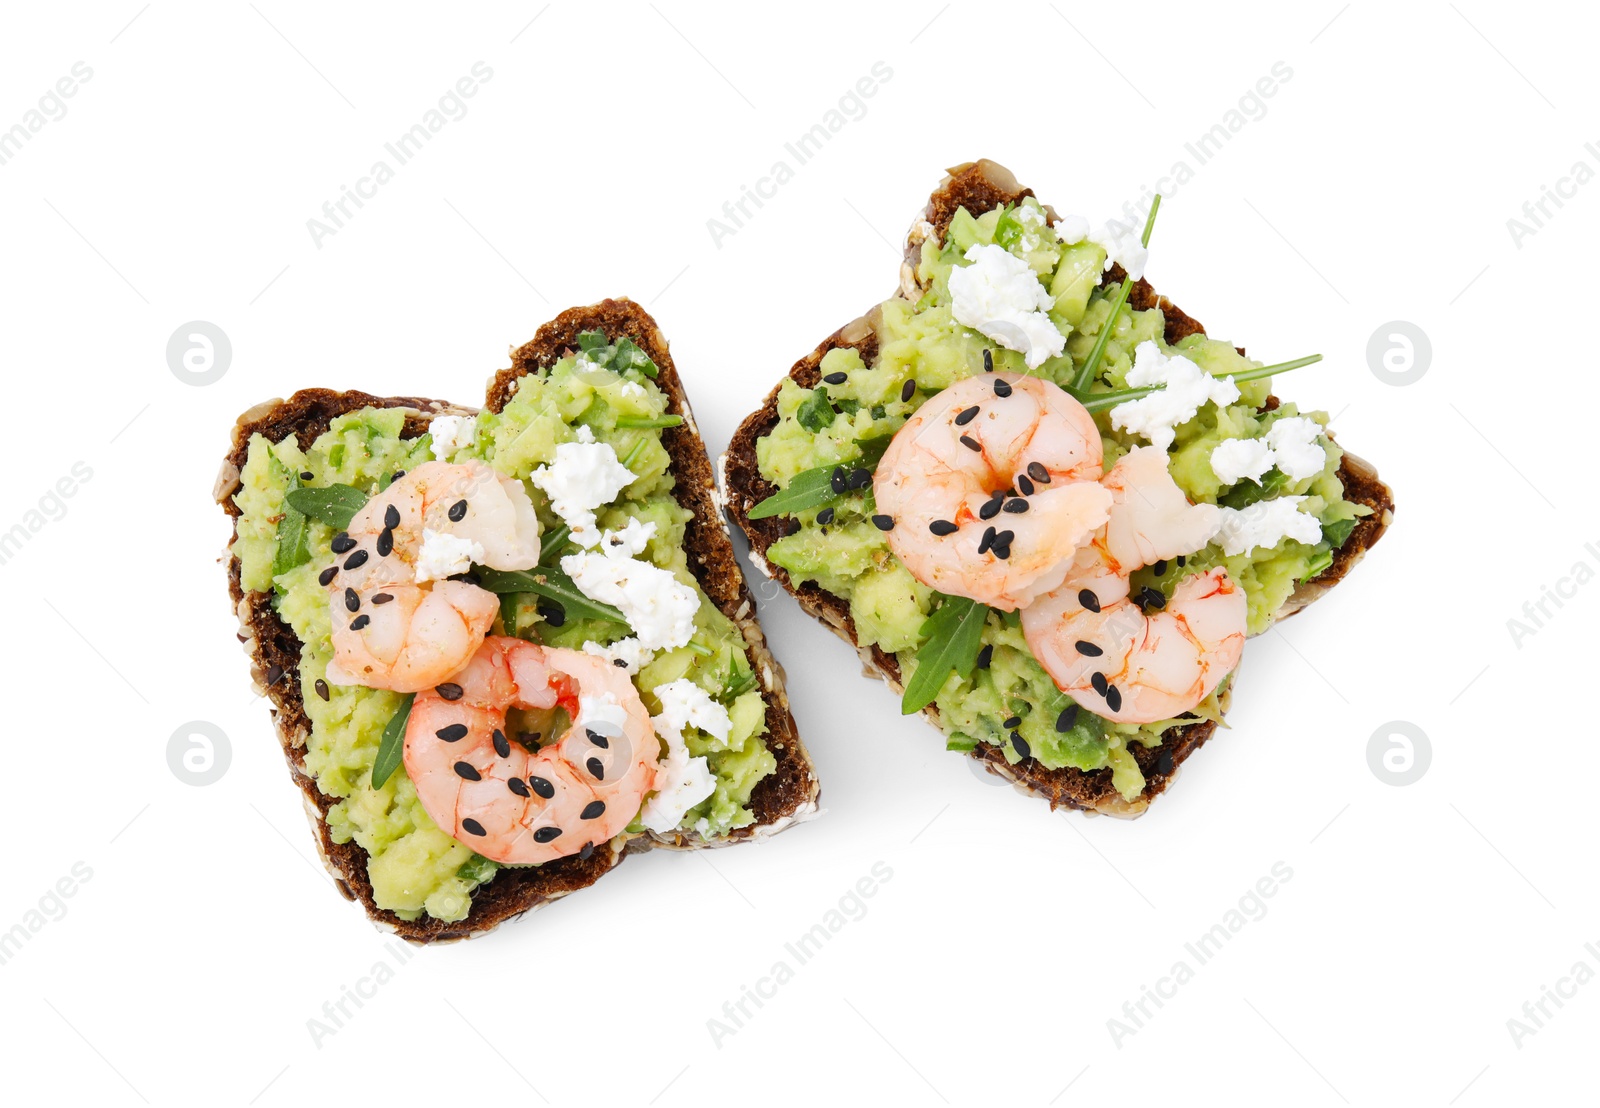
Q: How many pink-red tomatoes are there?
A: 0